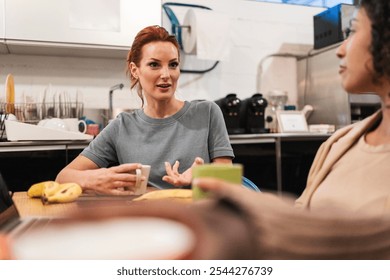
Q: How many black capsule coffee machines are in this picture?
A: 2